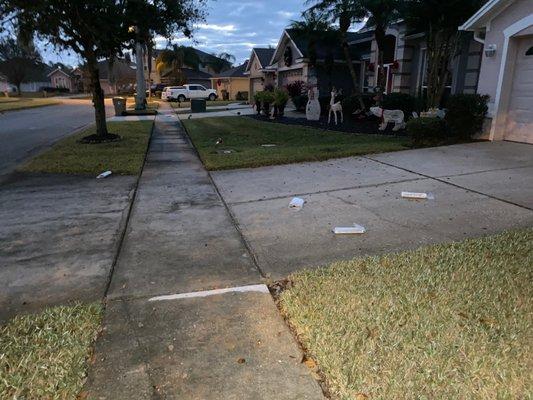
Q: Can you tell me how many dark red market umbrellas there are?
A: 0